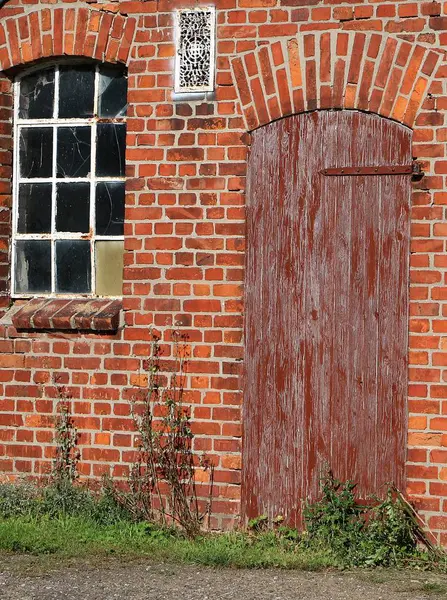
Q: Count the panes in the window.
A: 12